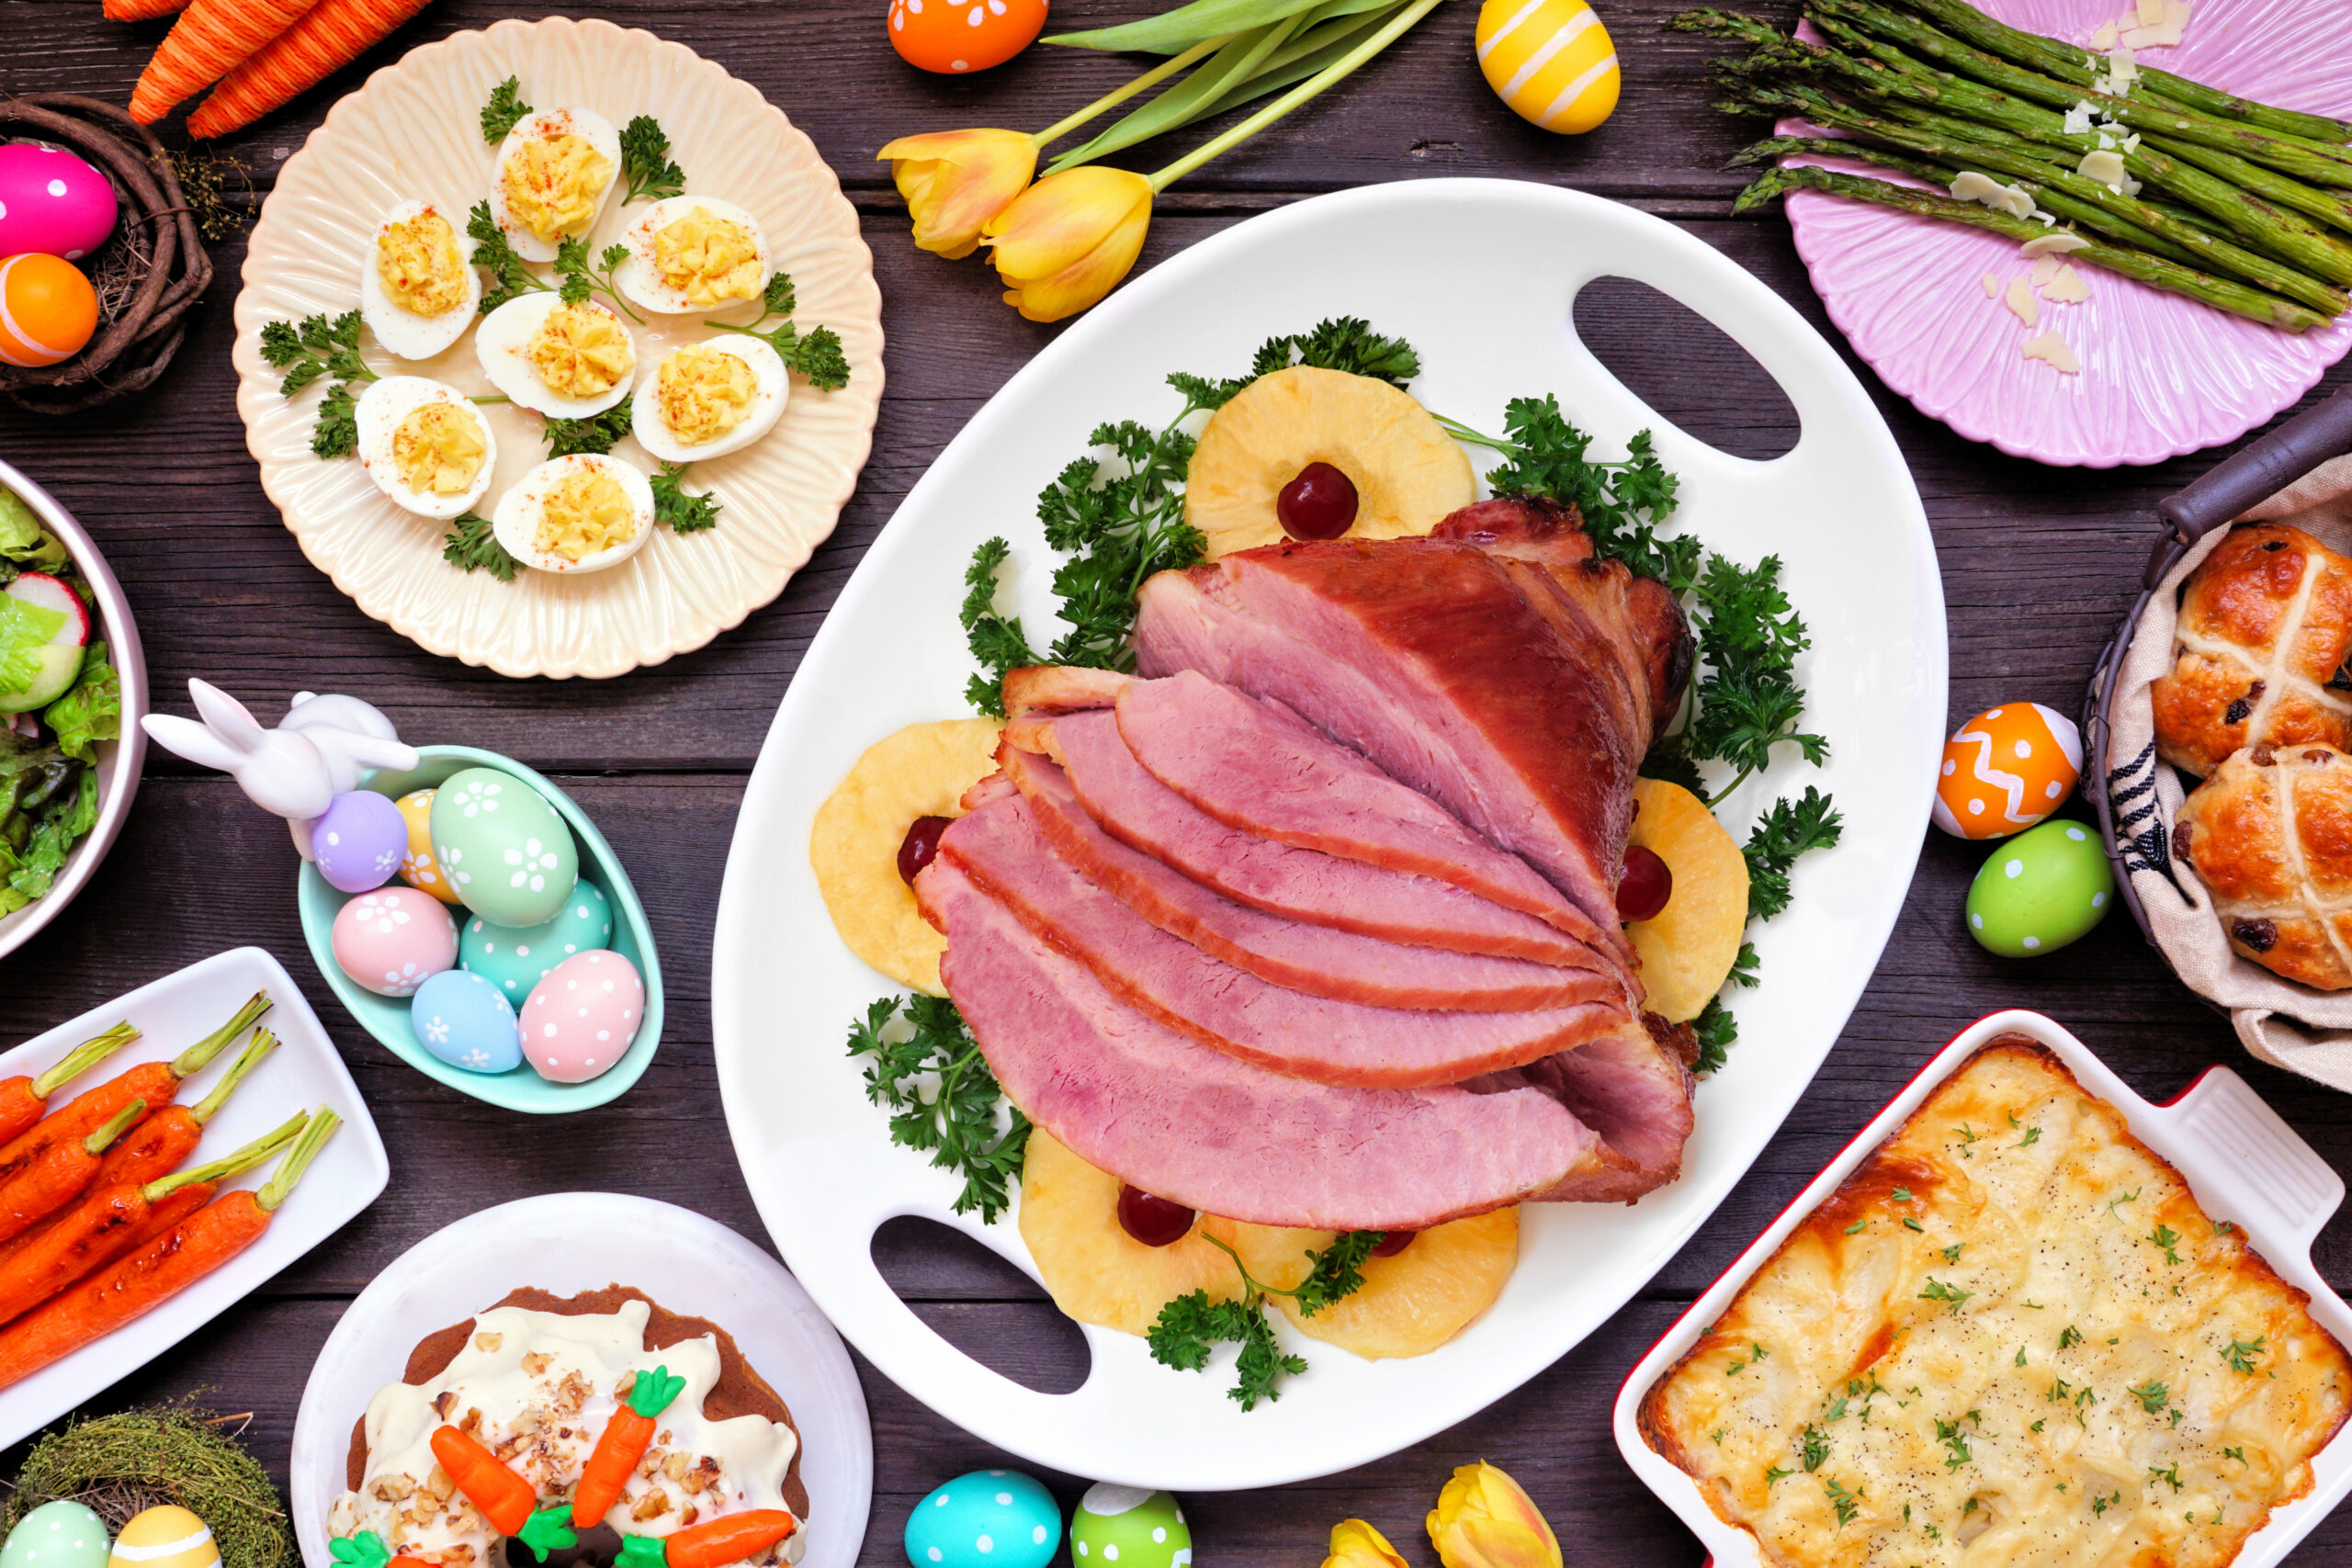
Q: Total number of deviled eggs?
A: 7